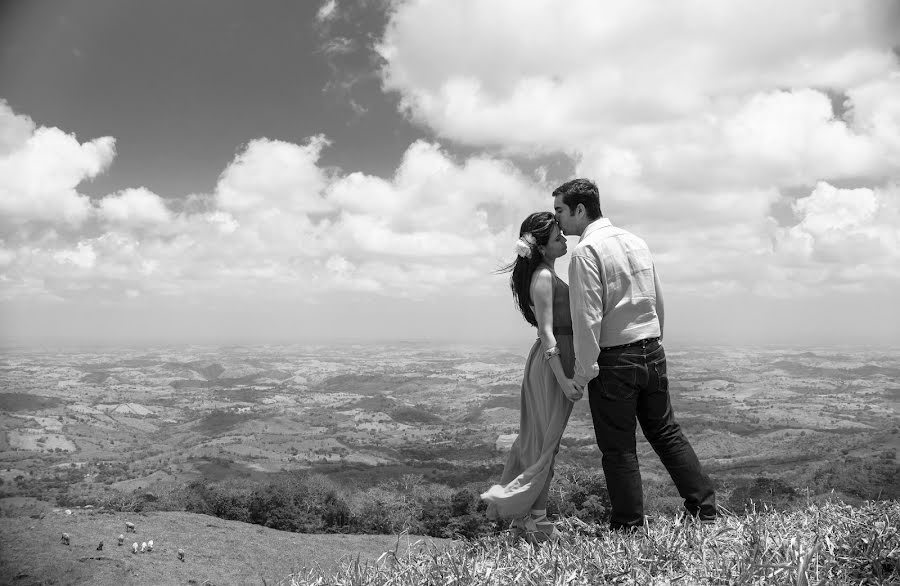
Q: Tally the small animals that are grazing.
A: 8